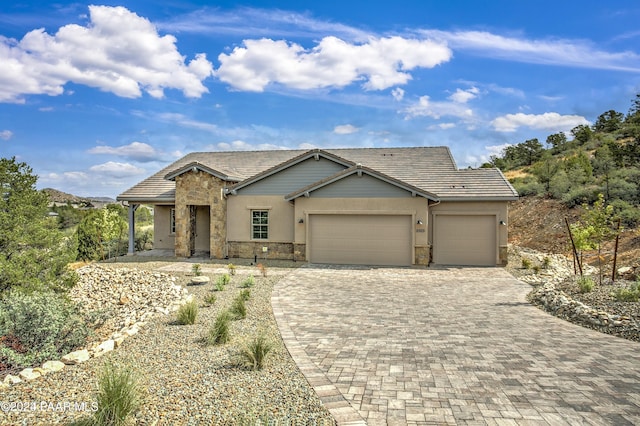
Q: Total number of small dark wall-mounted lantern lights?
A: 3